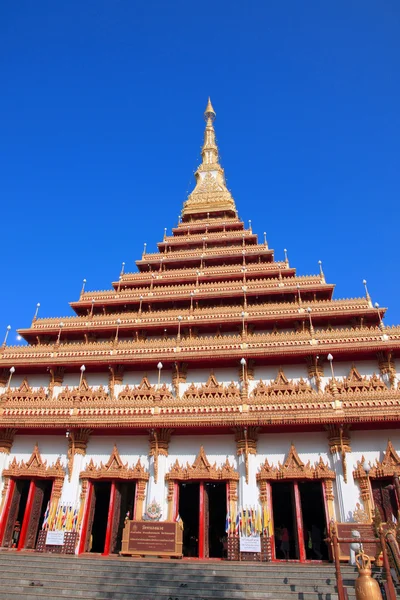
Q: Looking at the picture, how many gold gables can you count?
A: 11